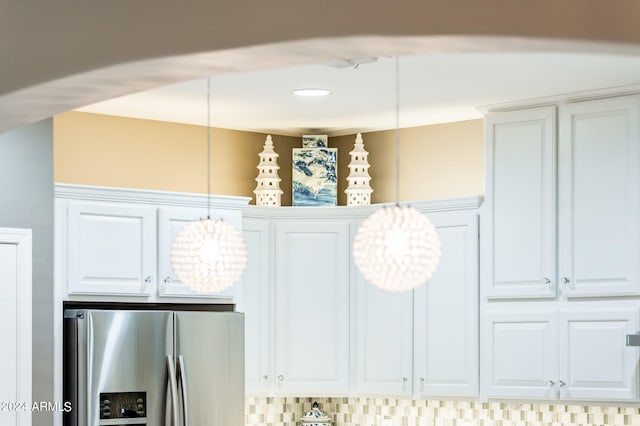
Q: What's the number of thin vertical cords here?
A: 2